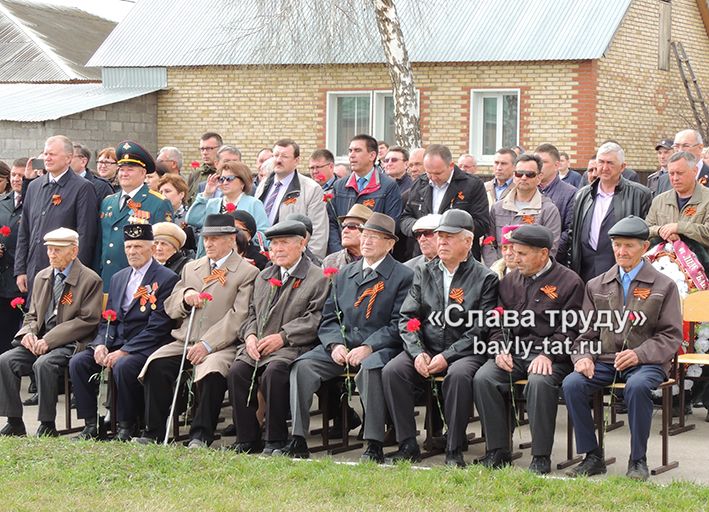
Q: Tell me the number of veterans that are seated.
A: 8